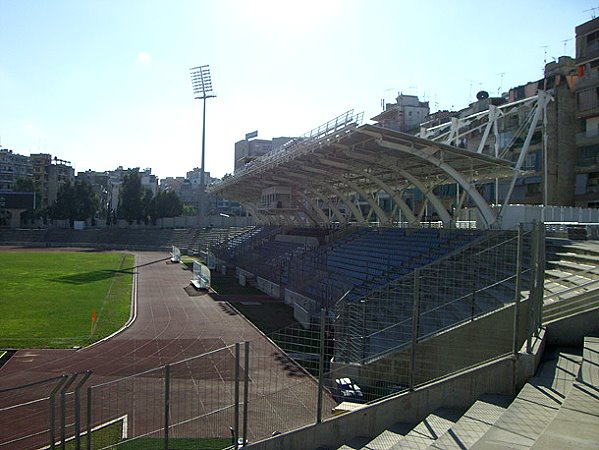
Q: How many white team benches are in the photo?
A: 2